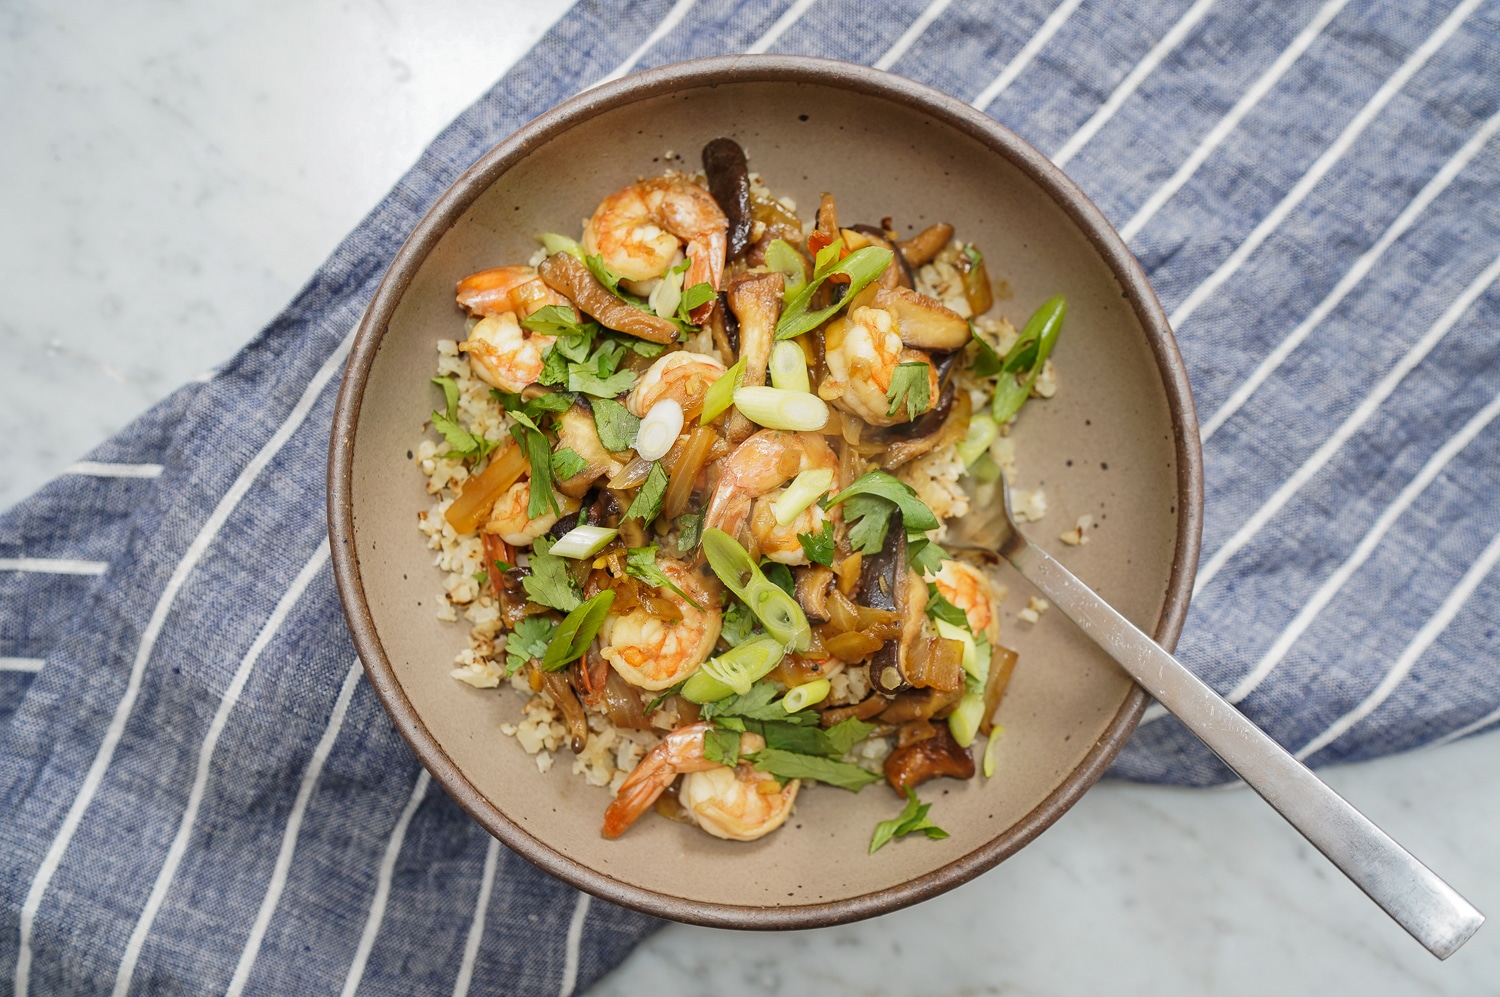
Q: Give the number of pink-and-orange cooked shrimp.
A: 9